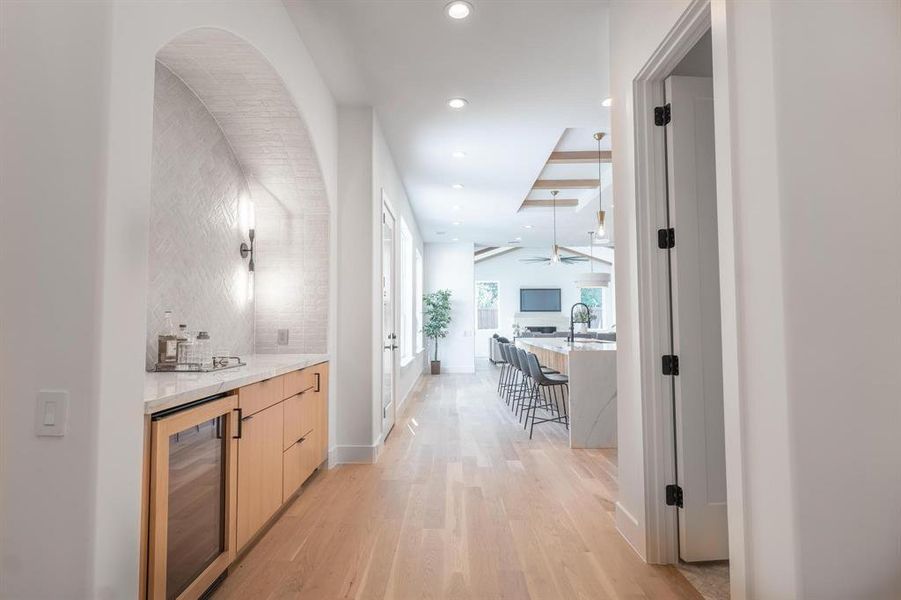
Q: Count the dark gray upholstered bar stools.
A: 5